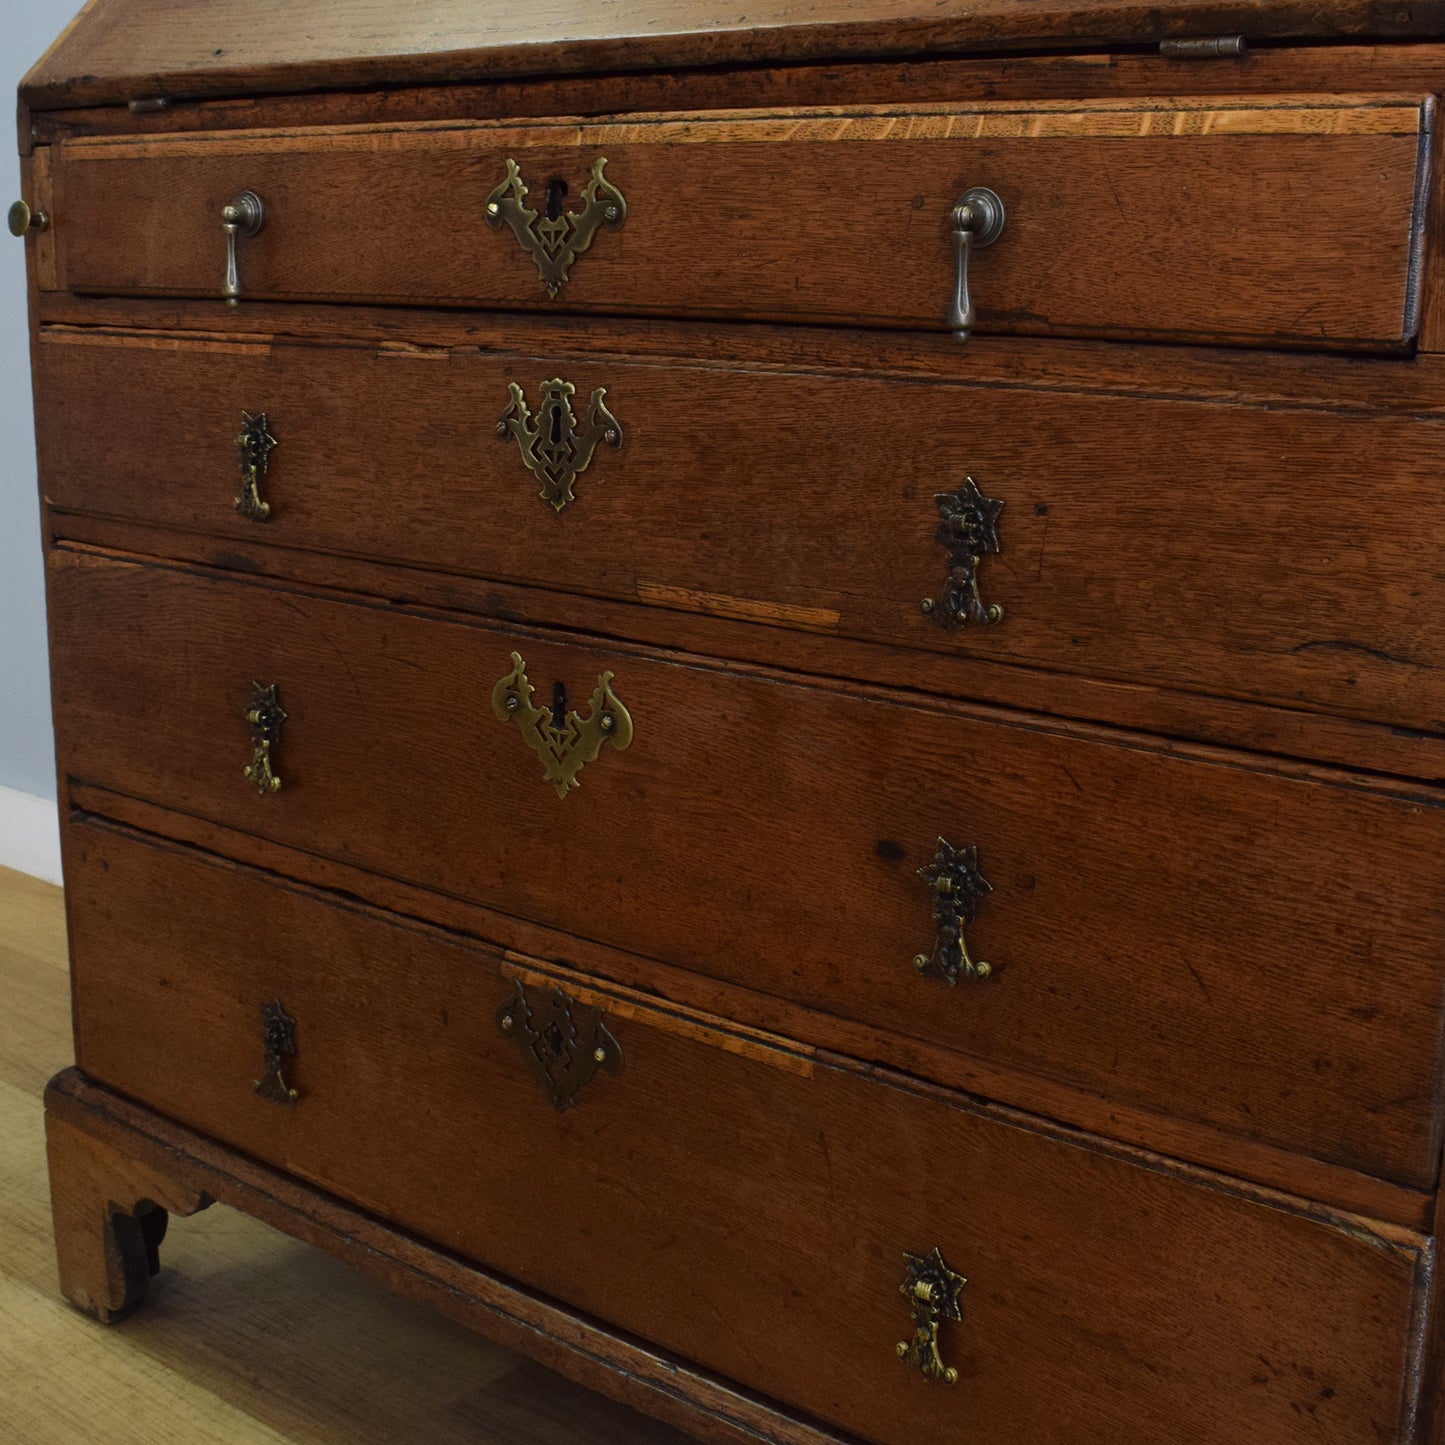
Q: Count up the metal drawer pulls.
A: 8